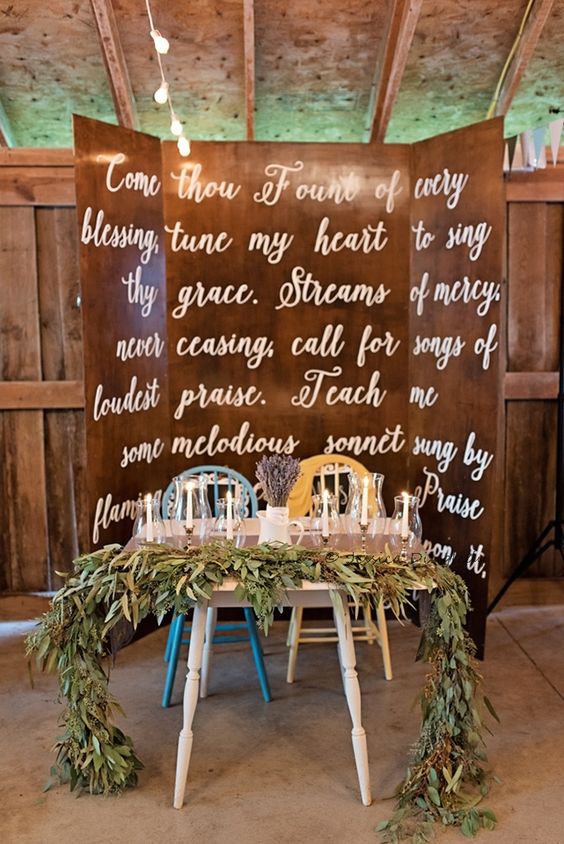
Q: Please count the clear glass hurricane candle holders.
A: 6